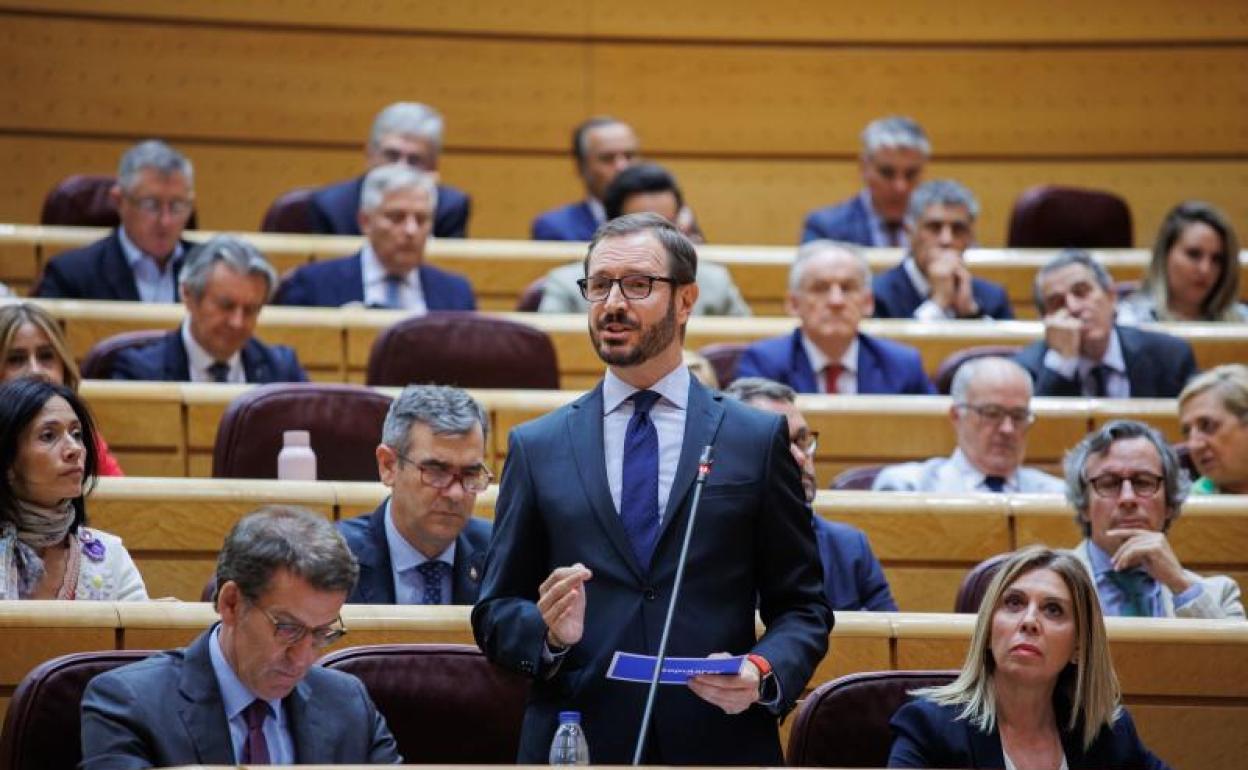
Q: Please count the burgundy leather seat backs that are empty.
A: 5